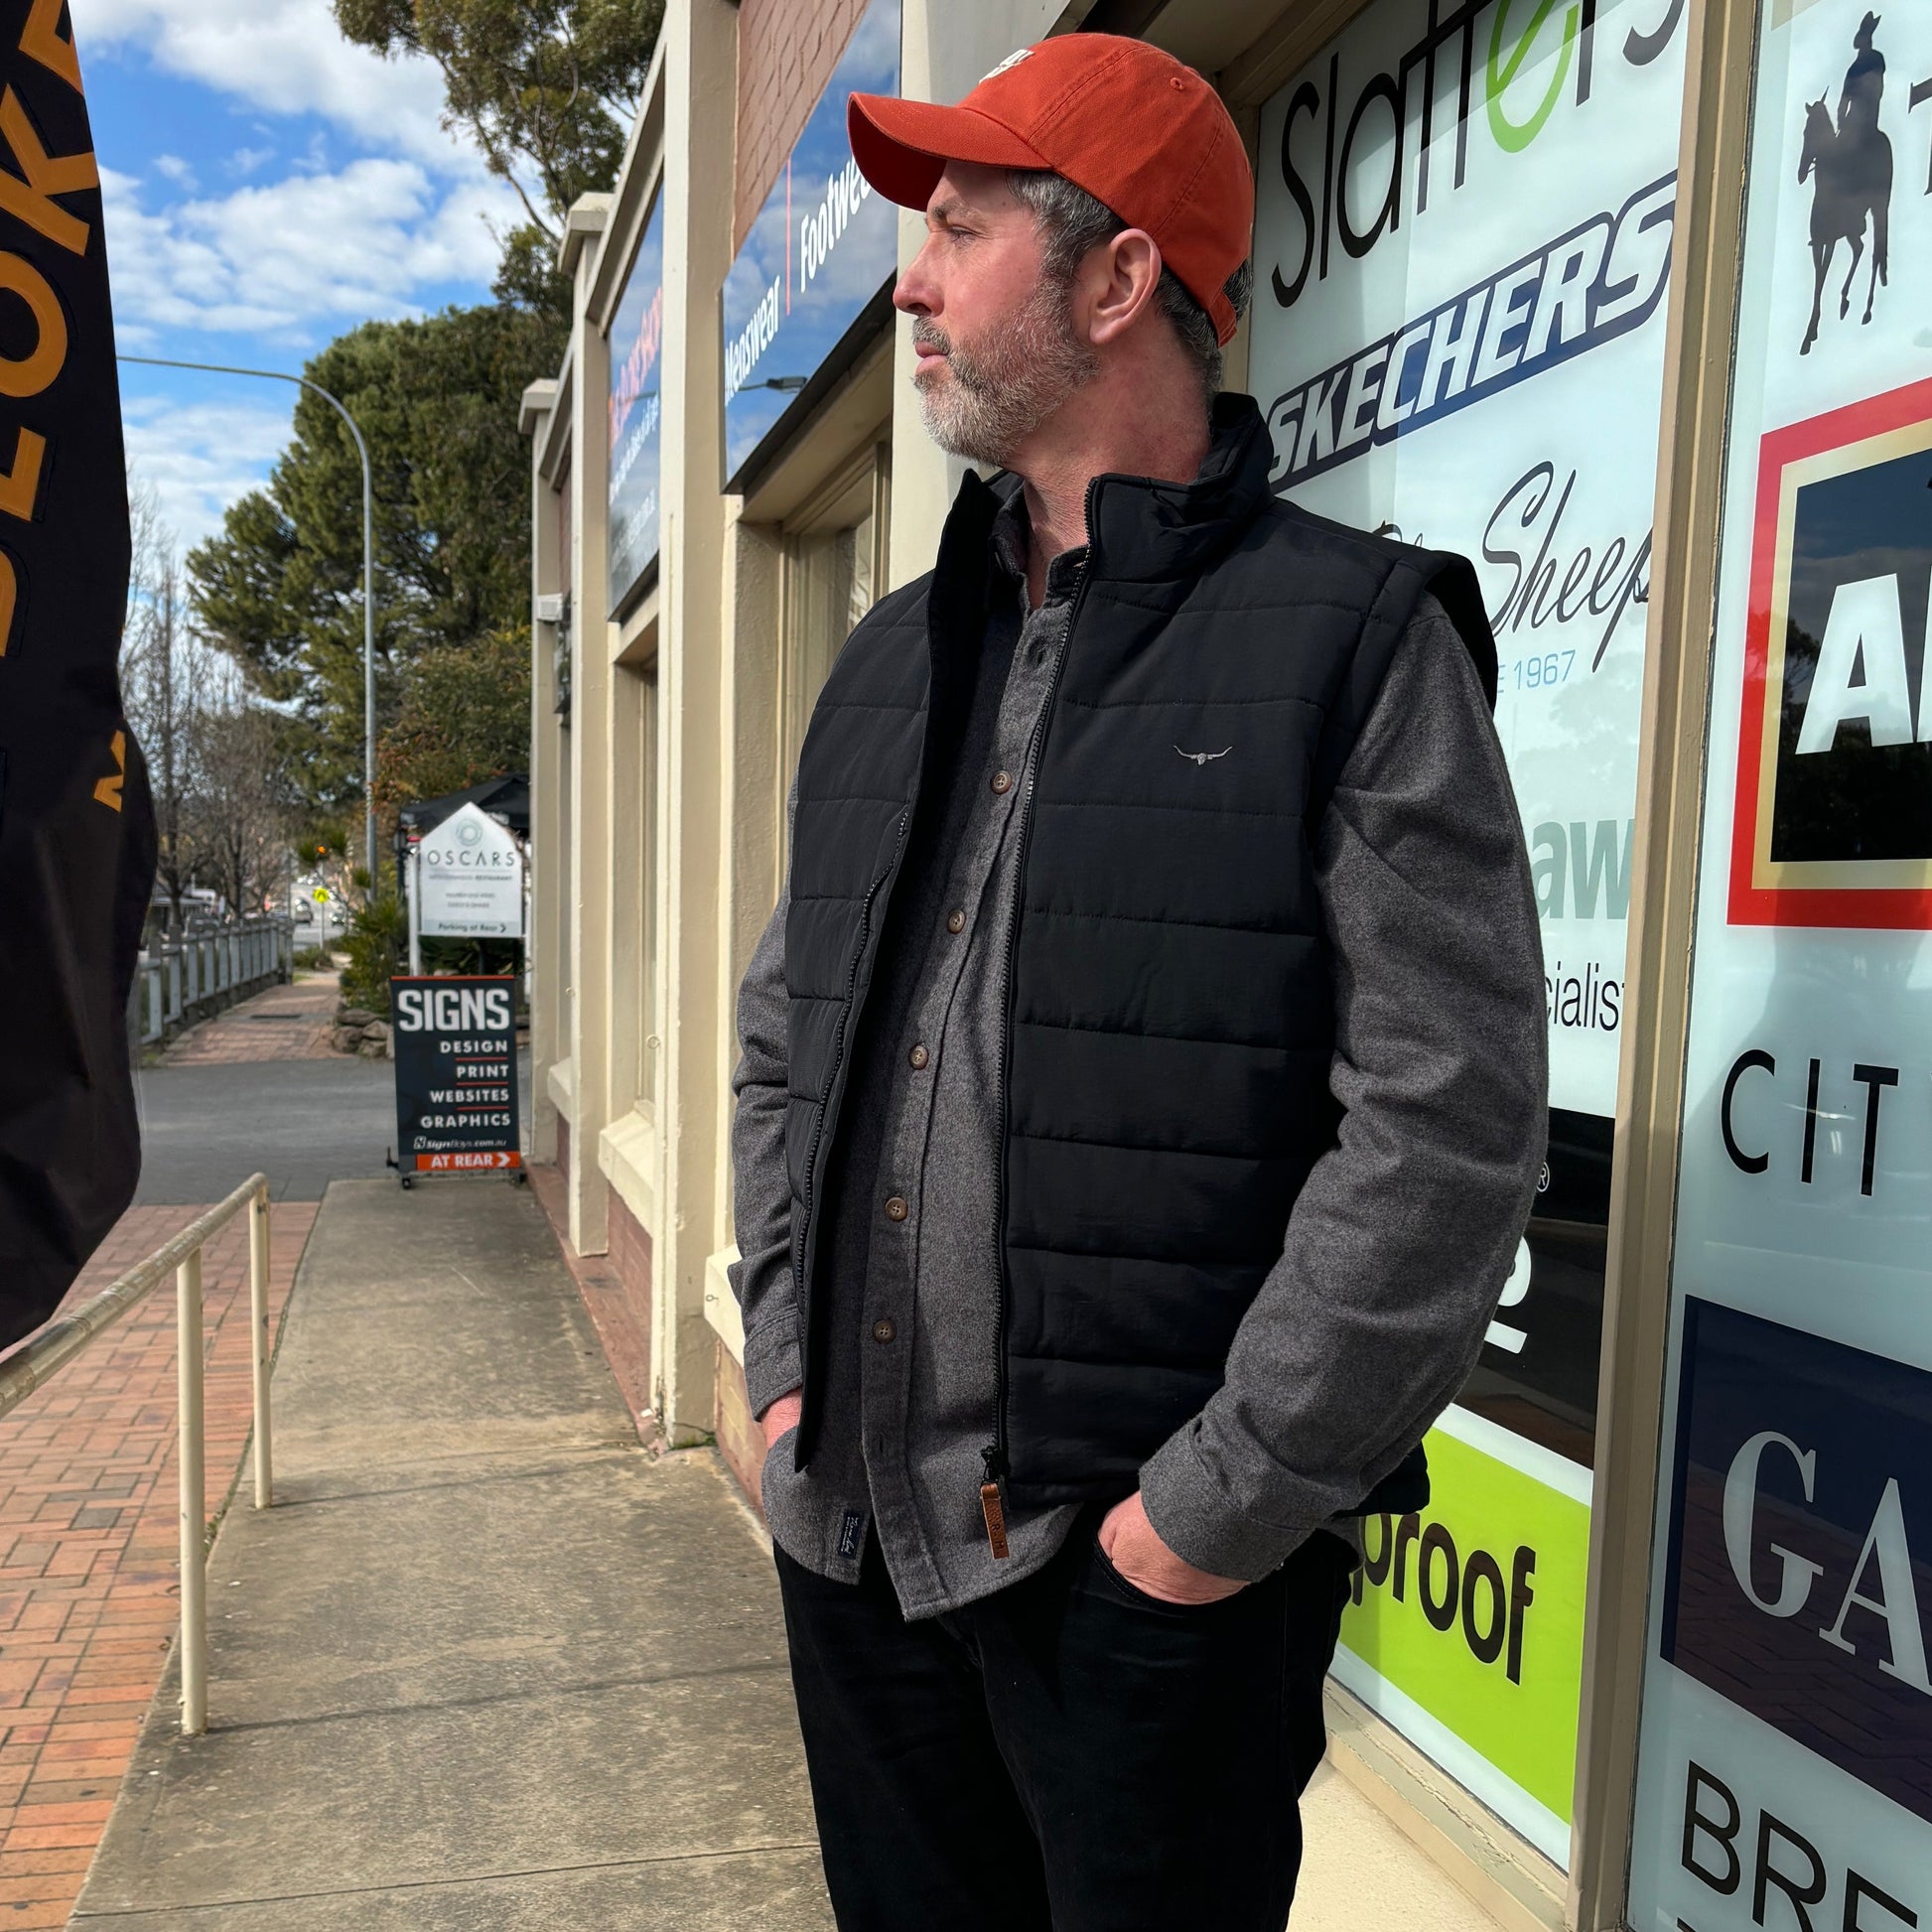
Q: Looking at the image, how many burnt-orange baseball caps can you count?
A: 1